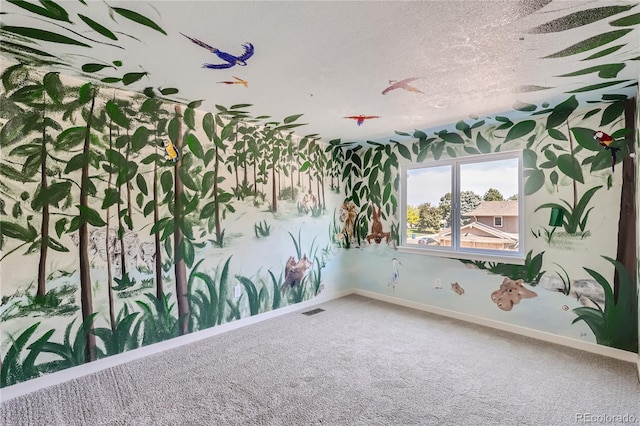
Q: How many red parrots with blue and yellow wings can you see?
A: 1